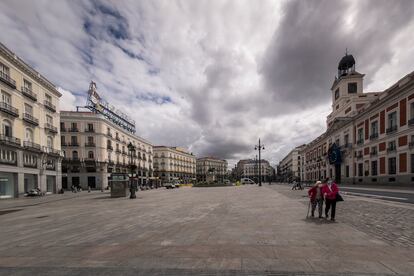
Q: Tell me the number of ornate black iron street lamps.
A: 2